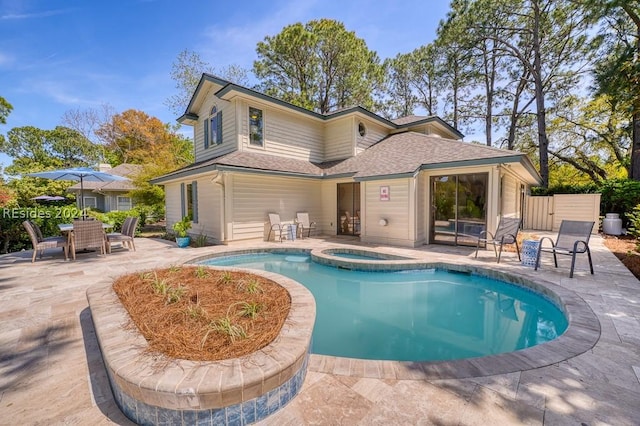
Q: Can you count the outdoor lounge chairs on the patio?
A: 4